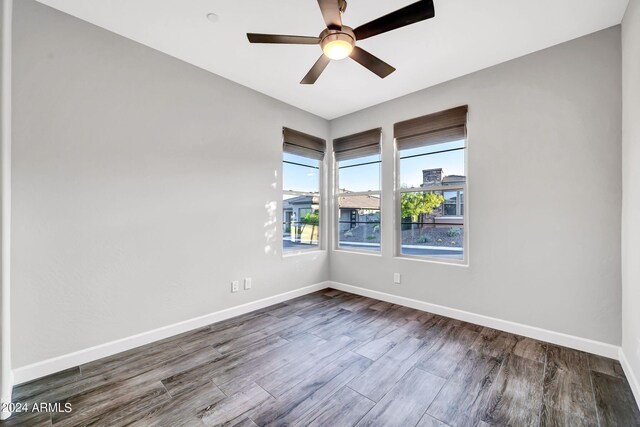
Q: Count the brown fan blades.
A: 5